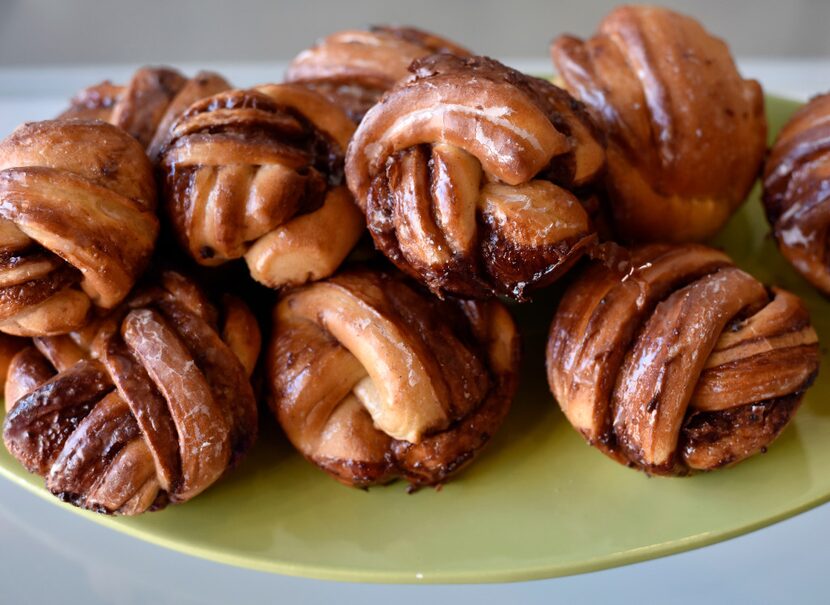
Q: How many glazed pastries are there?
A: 10